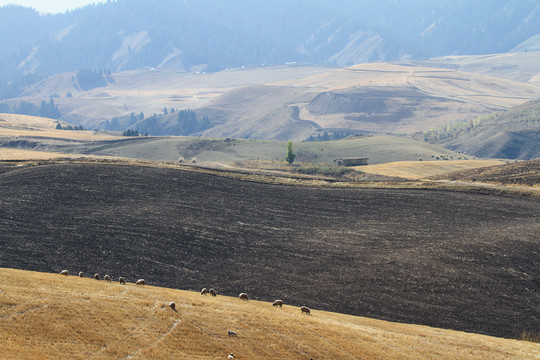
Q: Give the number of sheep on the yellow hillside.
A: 14